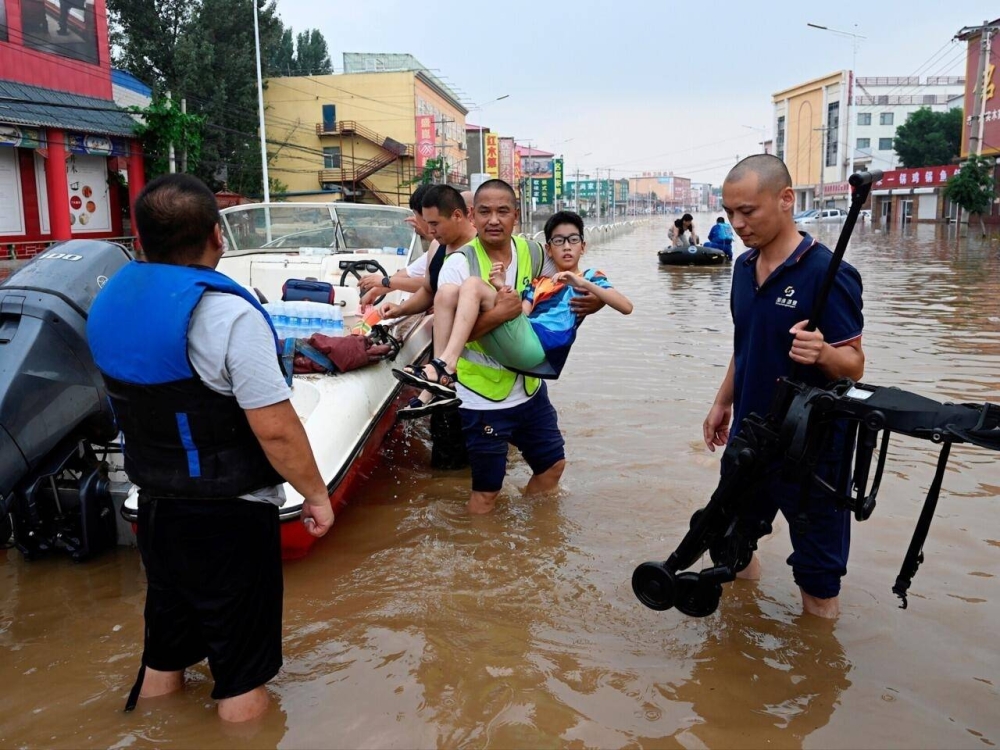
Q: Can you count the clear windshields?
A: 1